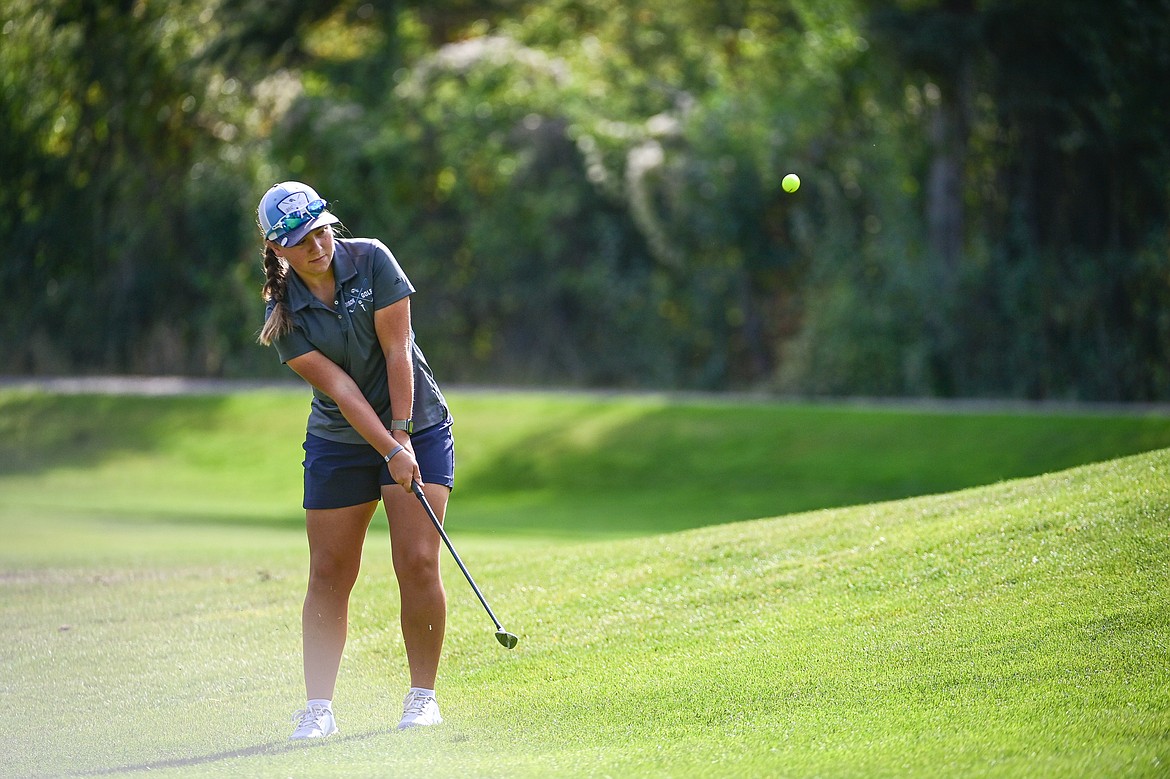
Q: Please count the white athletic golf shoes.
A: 2